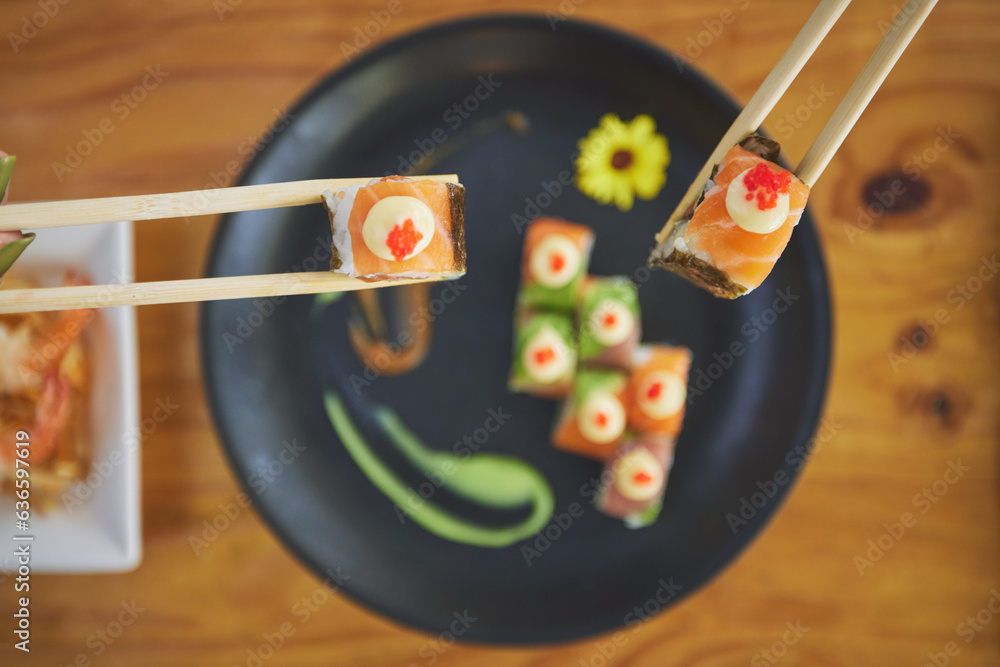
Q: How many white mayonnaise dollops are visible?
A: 8